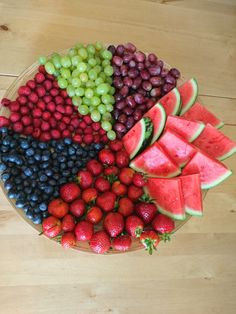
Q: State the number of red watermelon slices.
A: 12